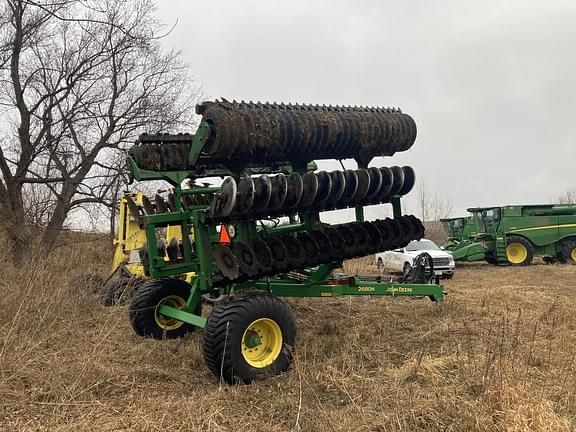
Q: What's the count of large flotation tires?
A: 2